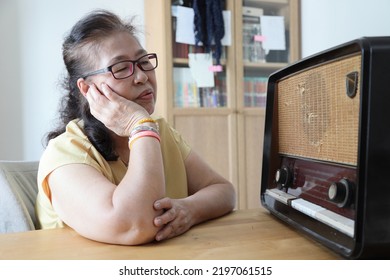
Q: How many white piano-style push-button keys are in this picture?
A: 3